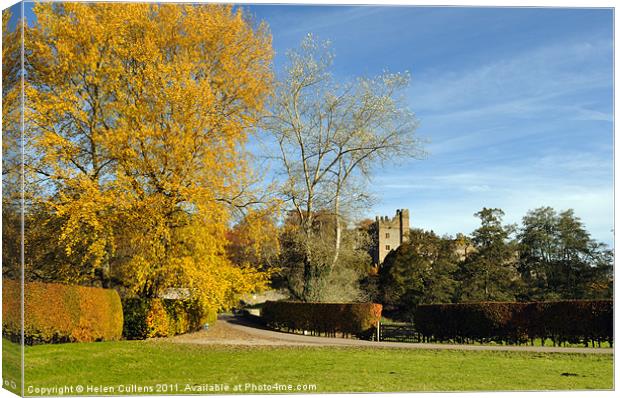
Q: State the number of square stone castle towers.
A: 1